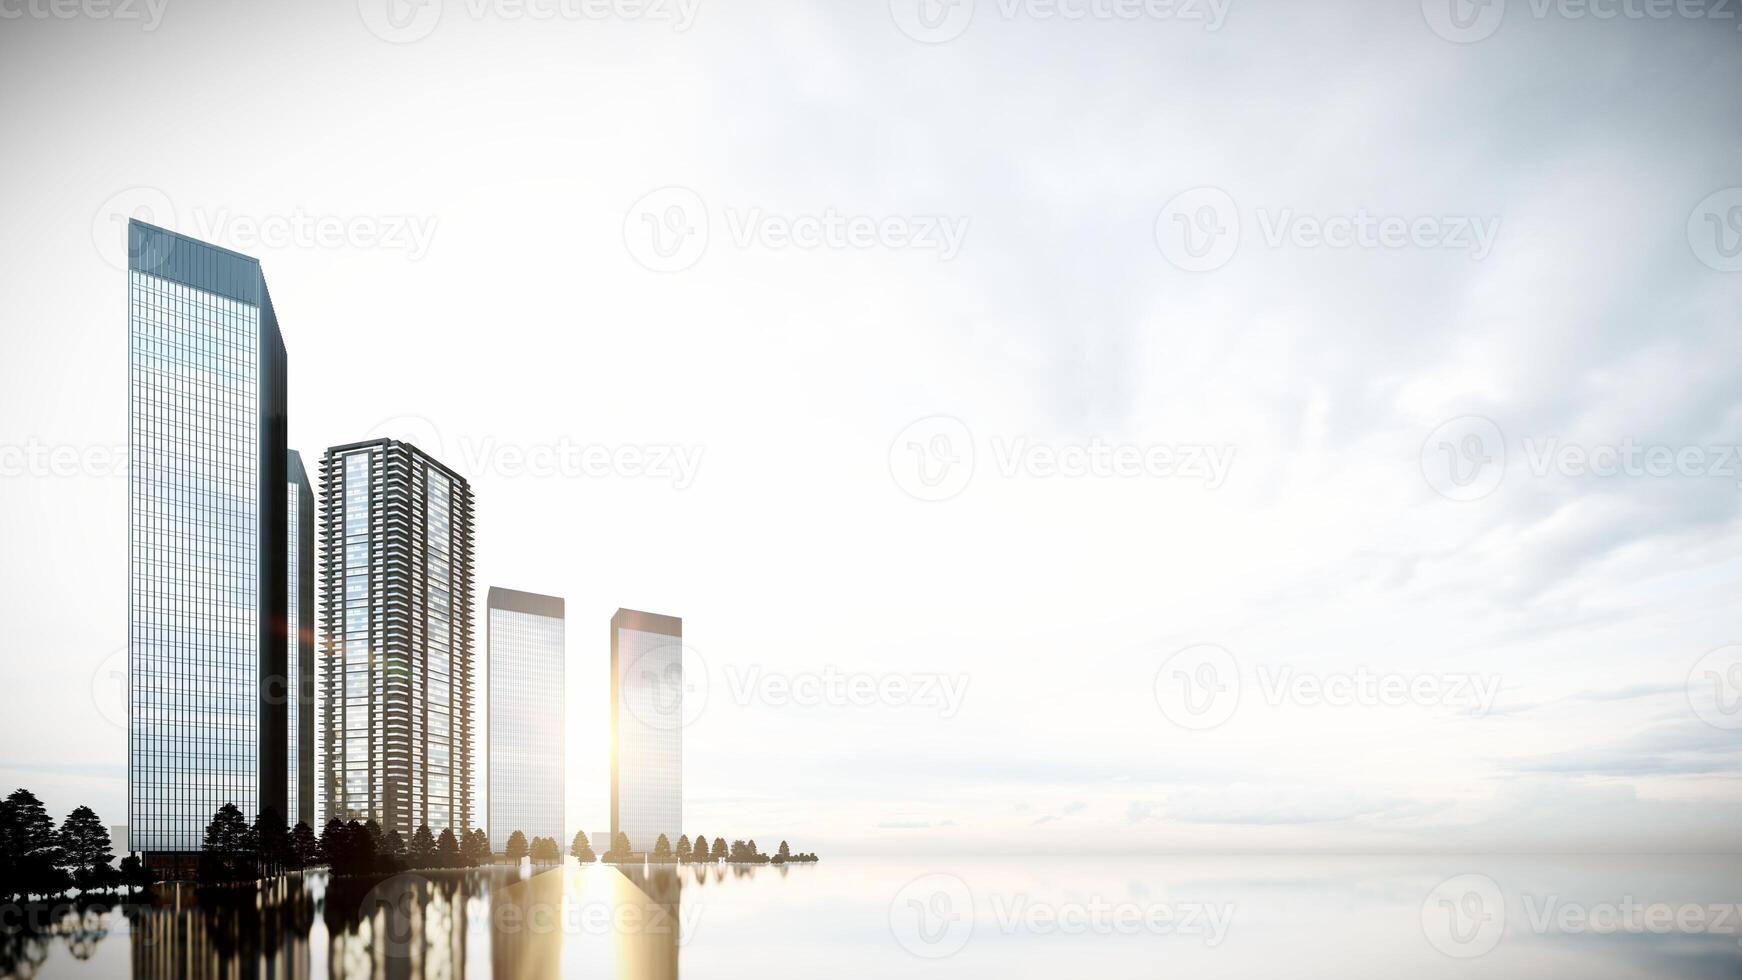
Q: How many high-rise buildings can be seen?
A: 5